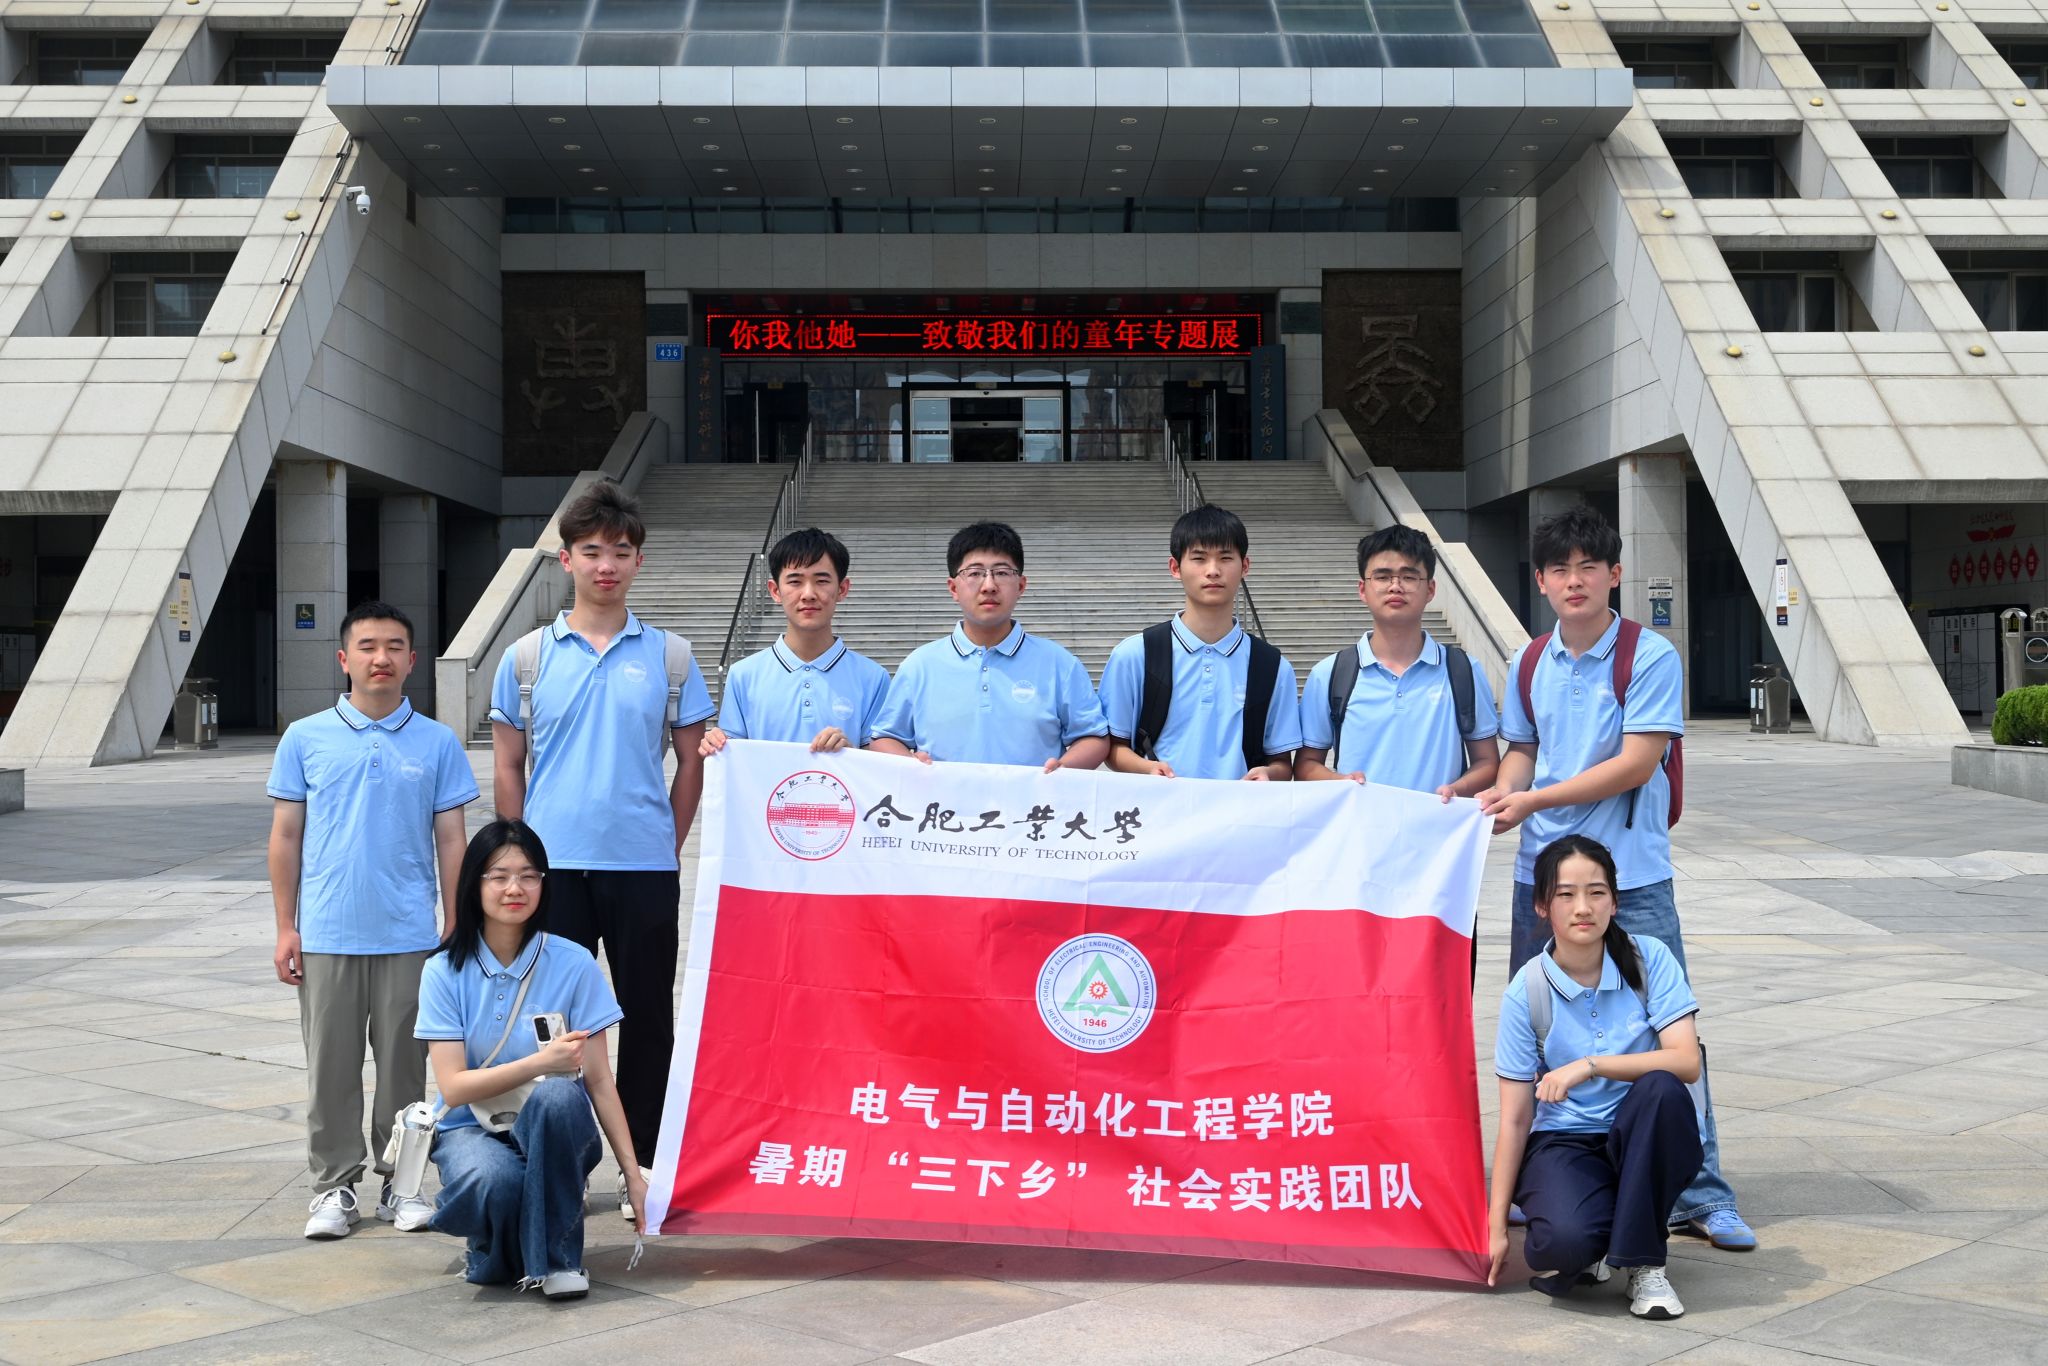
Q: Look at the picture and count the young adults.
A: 9